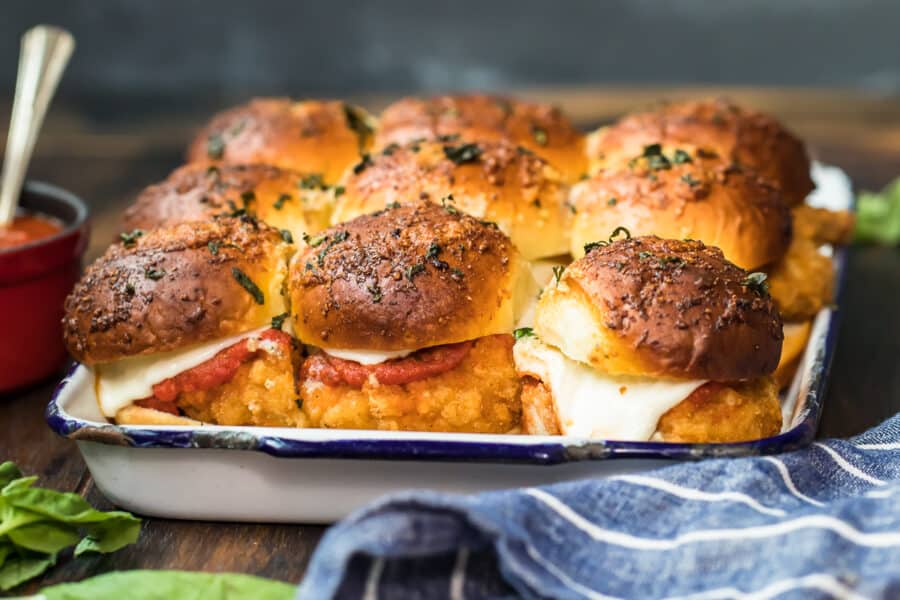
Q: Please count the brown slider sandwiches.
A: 9